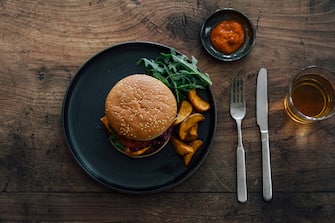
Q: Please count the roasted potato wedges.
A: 6